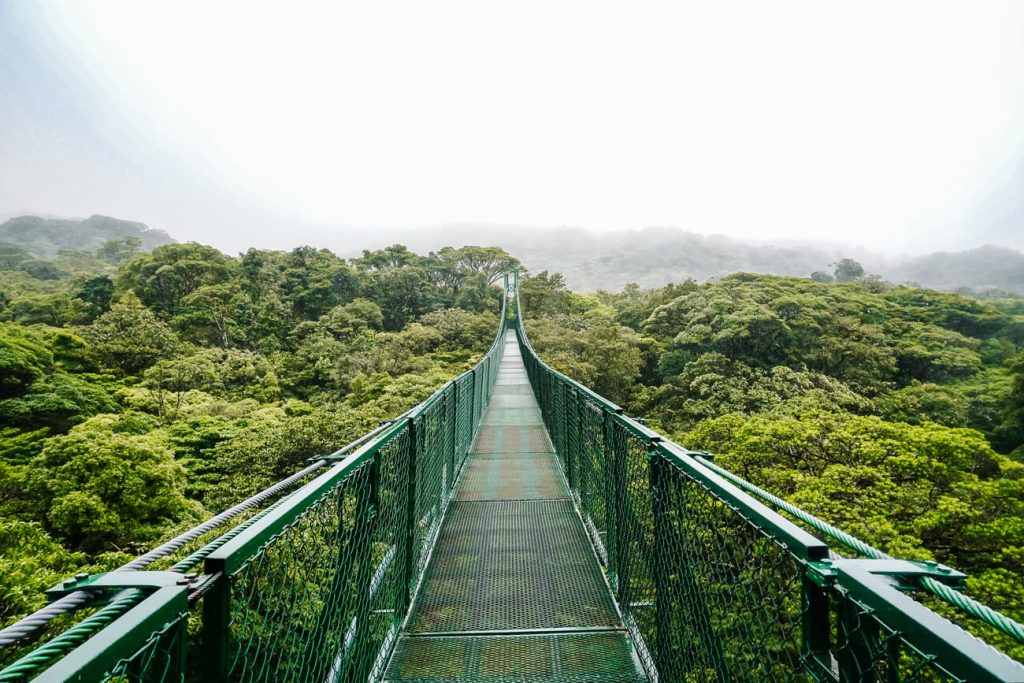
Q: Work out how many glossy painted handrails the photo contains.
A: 2